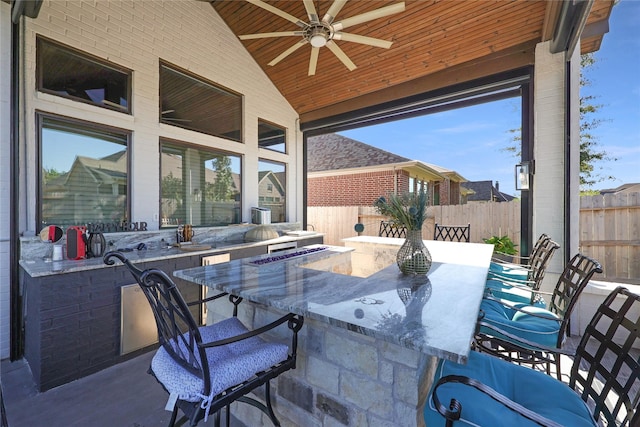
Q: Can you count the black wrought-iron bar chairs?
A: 7